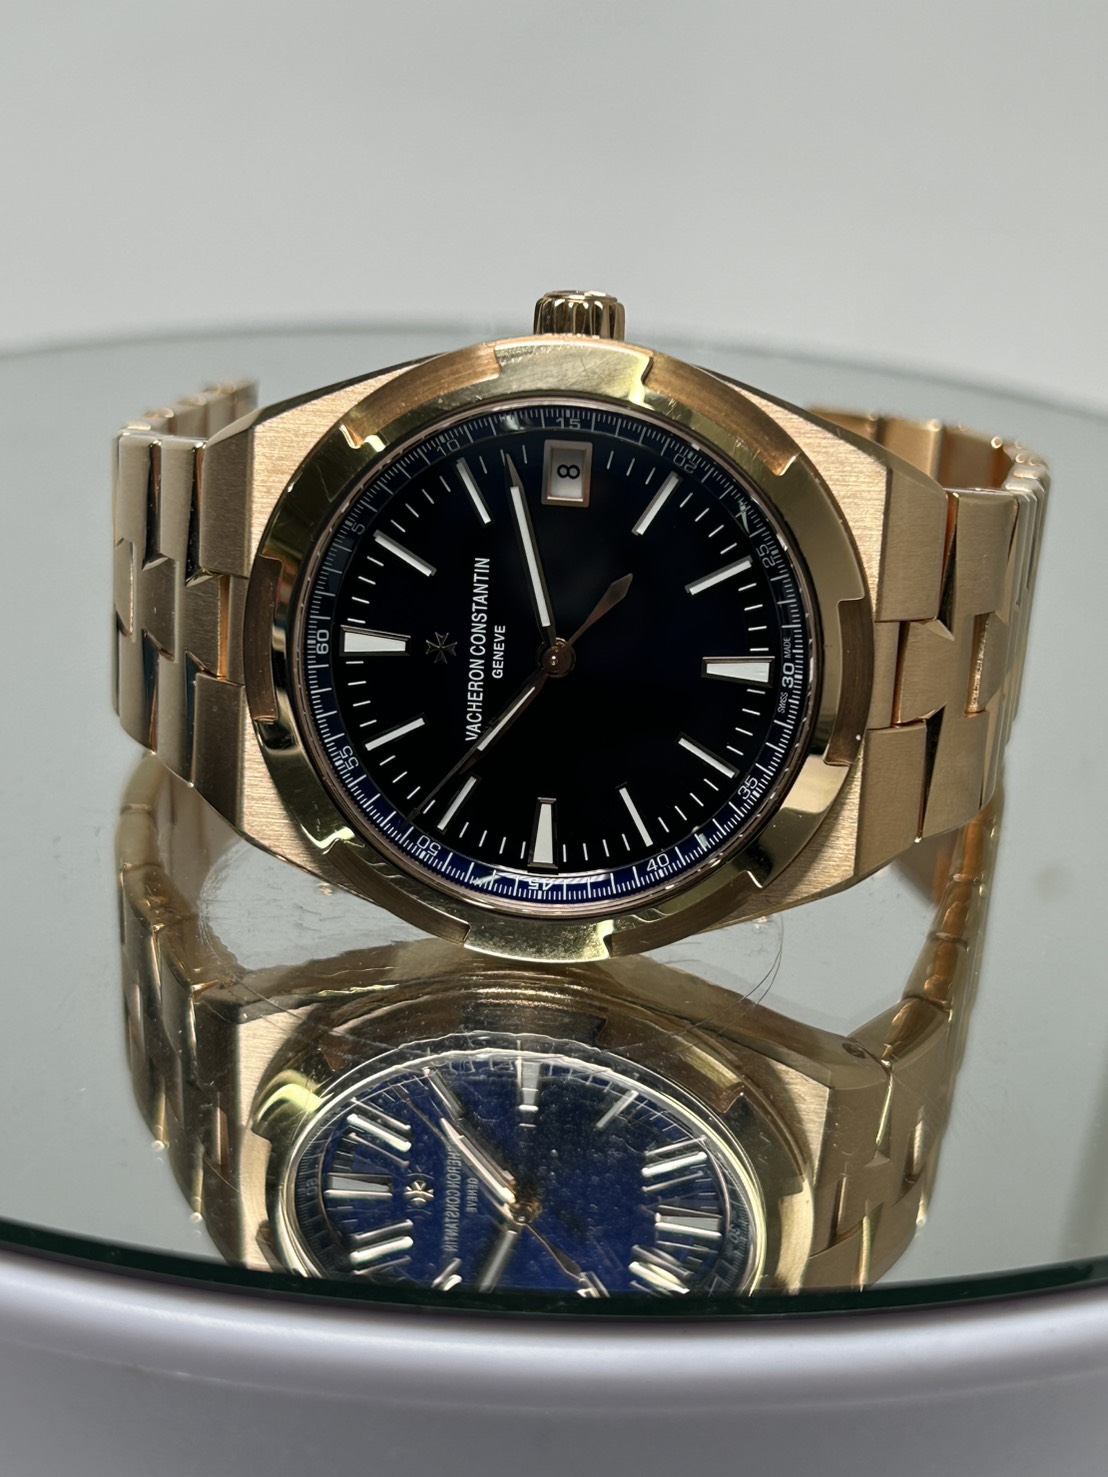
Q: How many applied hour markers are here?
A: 11